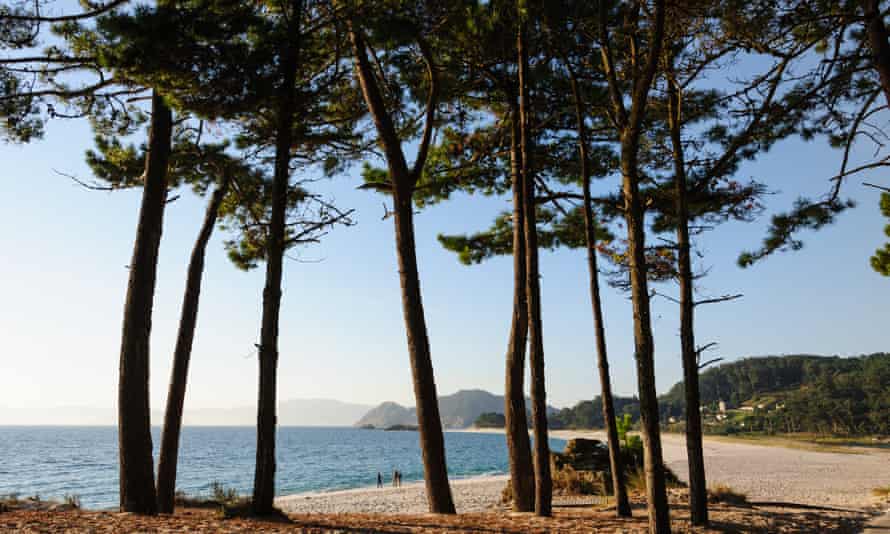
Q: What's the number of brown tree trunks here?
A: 9